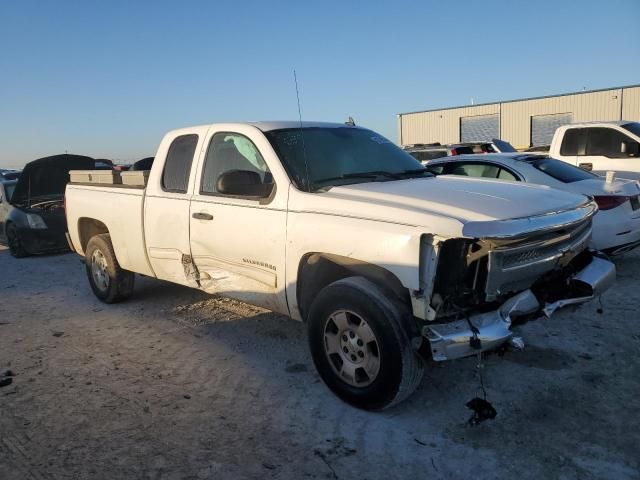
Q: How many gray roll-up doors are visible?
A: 2